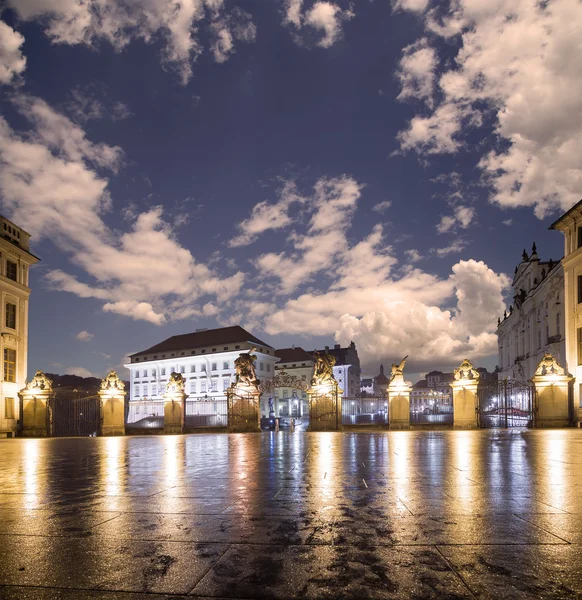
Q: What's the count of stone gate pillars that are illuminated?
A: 8